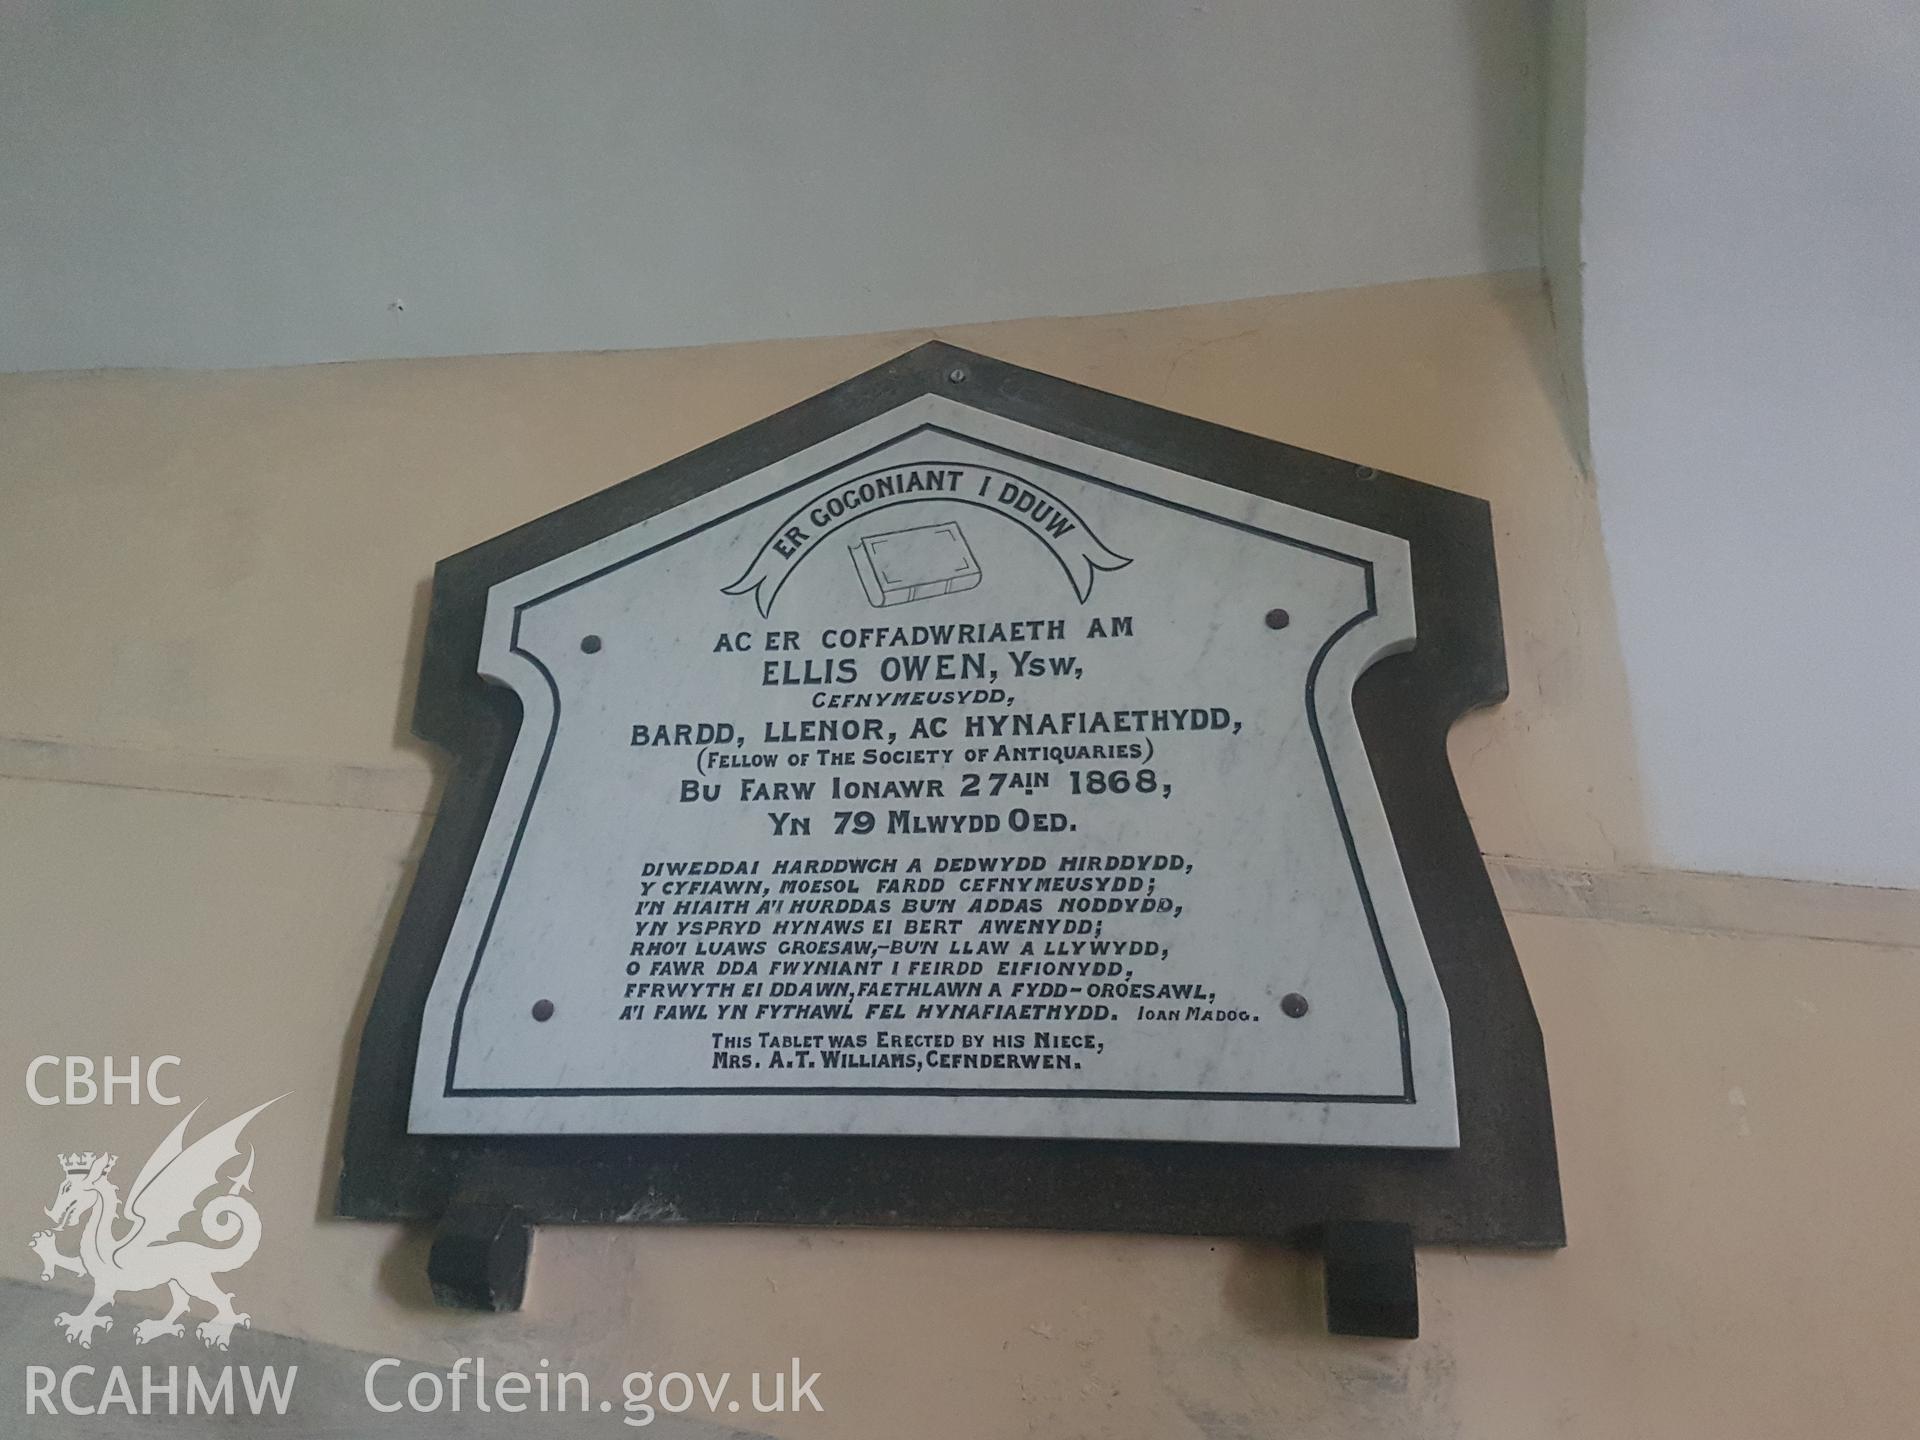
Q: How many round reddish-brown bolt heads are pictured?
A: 4